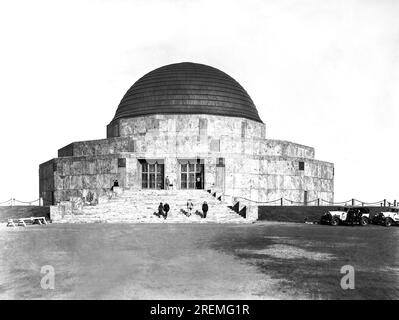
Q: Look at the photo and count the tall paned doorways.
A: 2